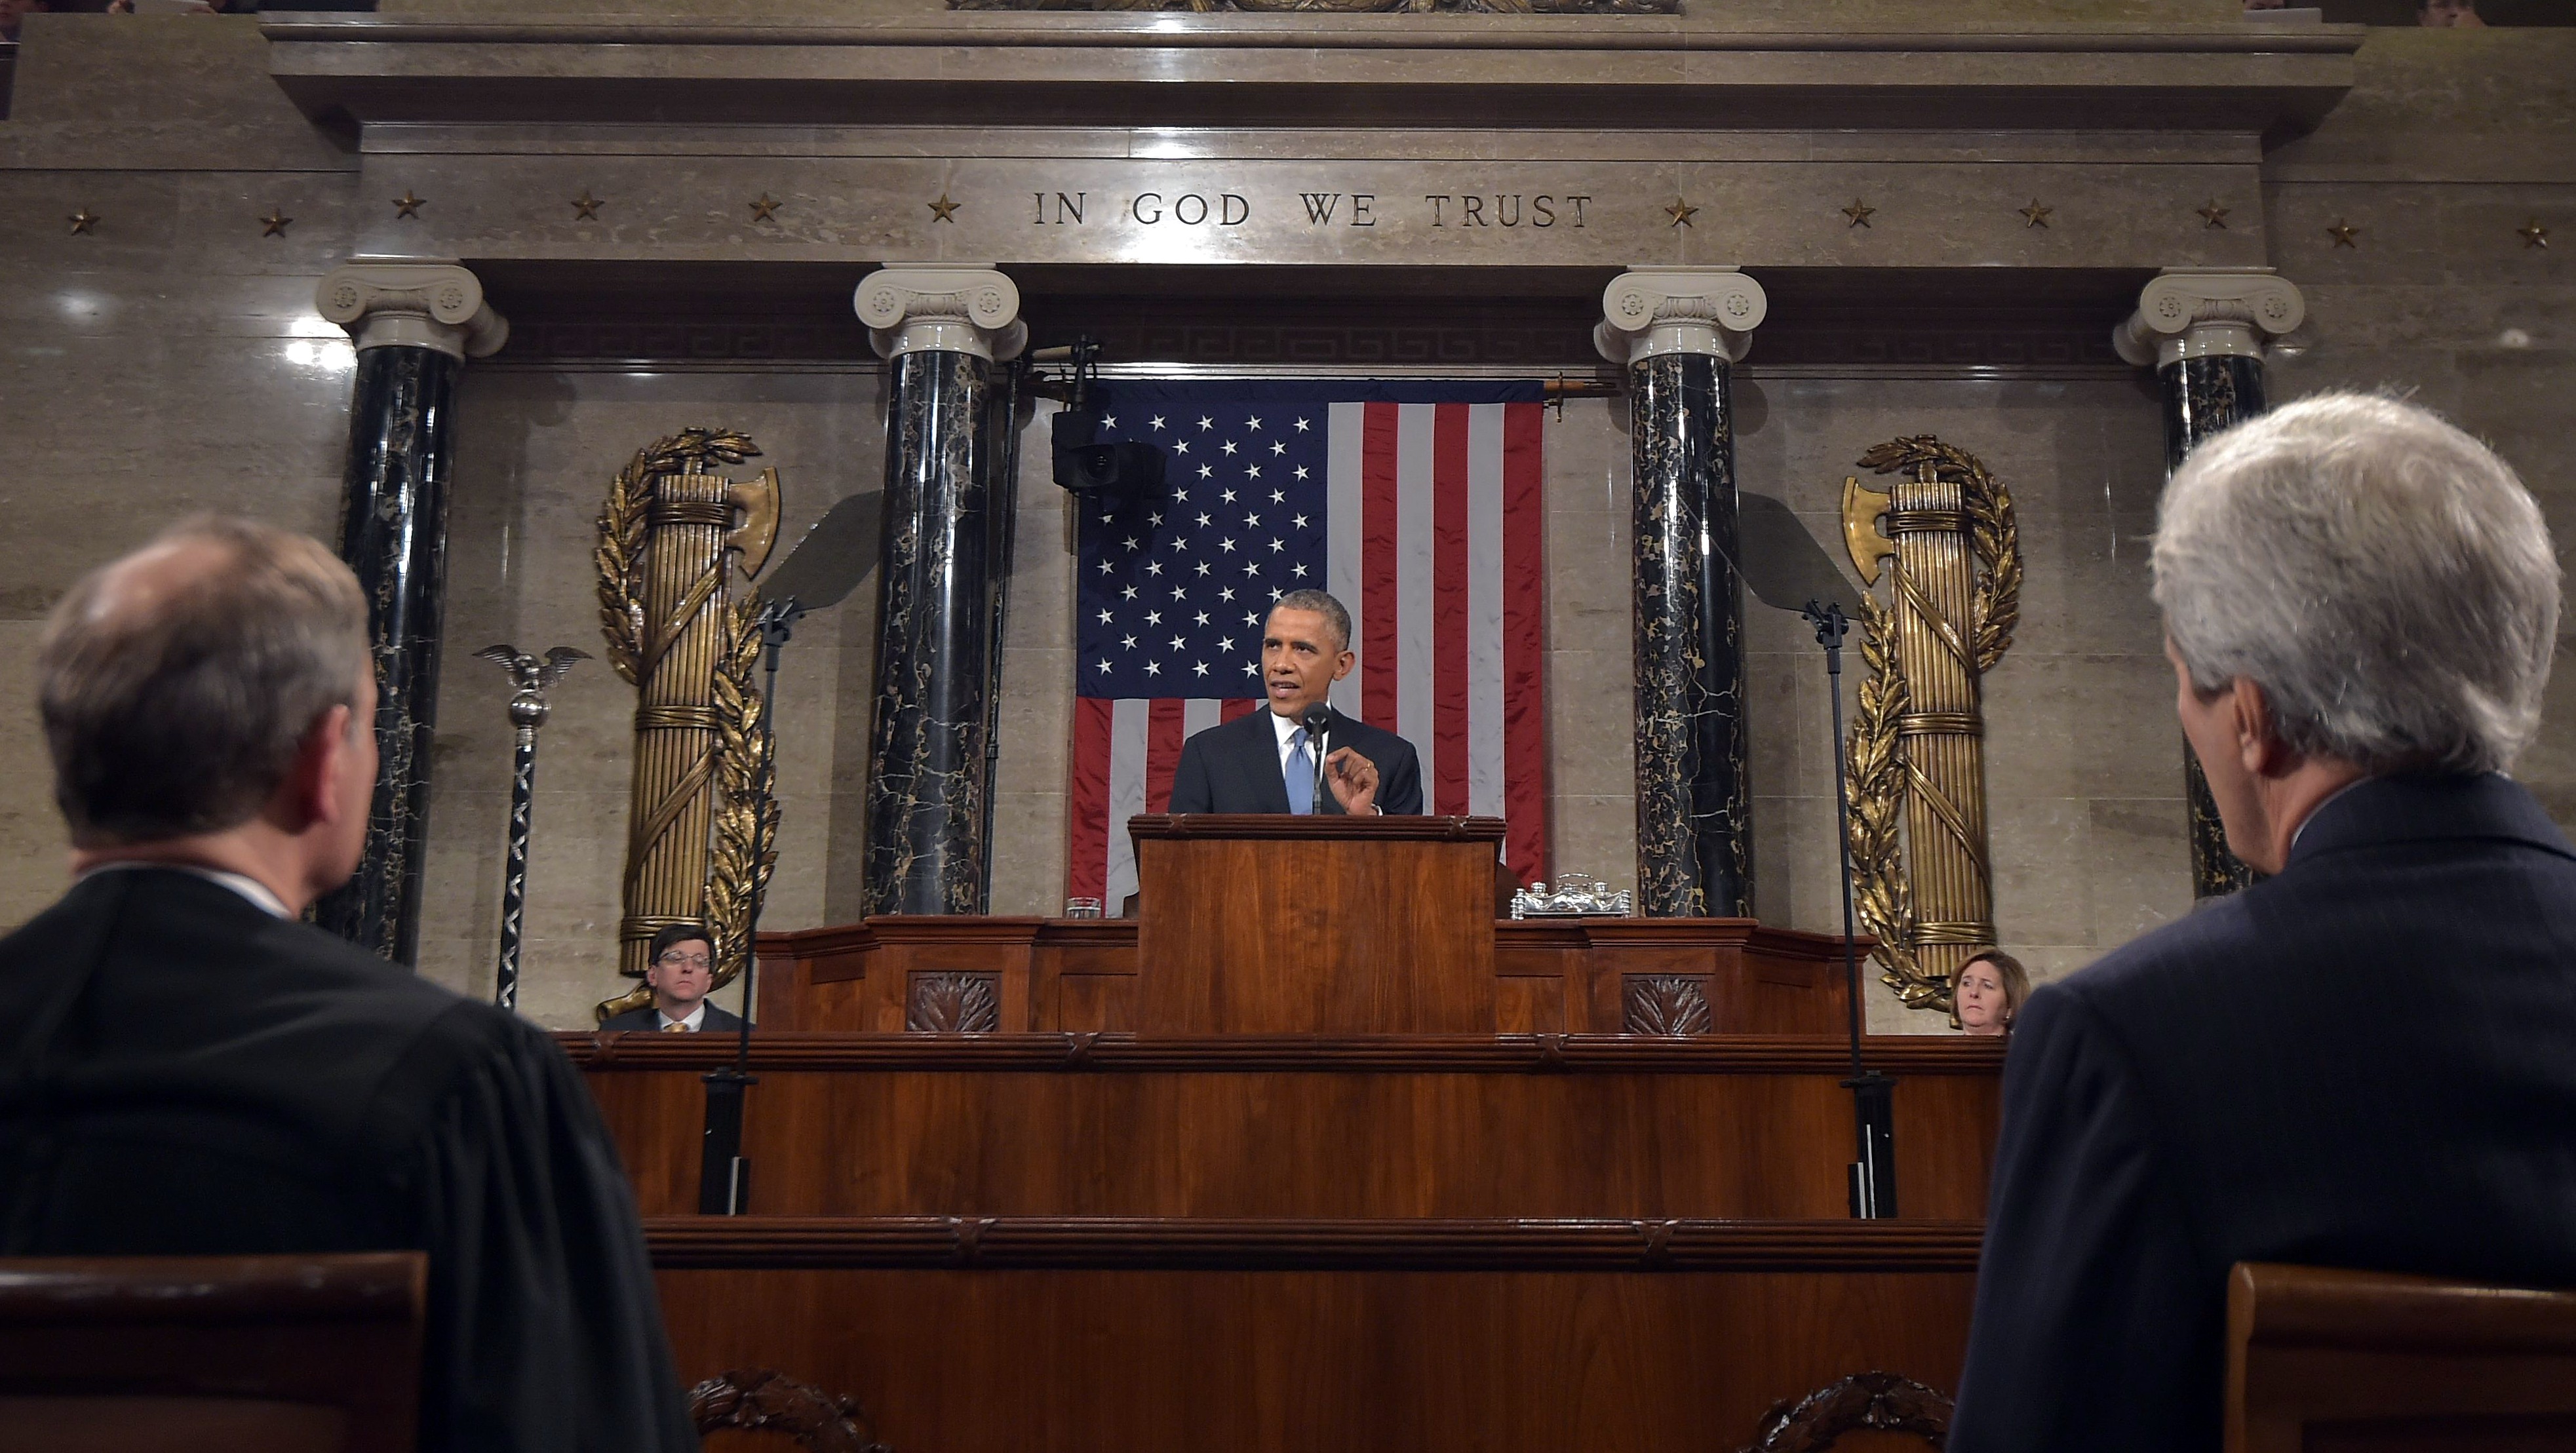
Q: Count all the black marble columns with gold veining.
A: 4